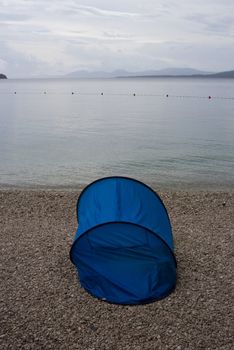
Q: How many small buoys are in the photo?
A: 7